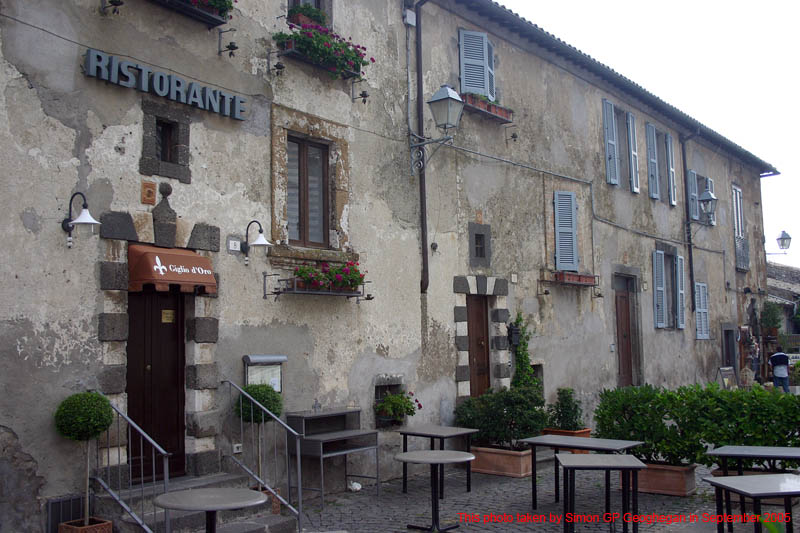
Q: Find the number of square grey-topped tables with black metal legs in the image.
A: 5